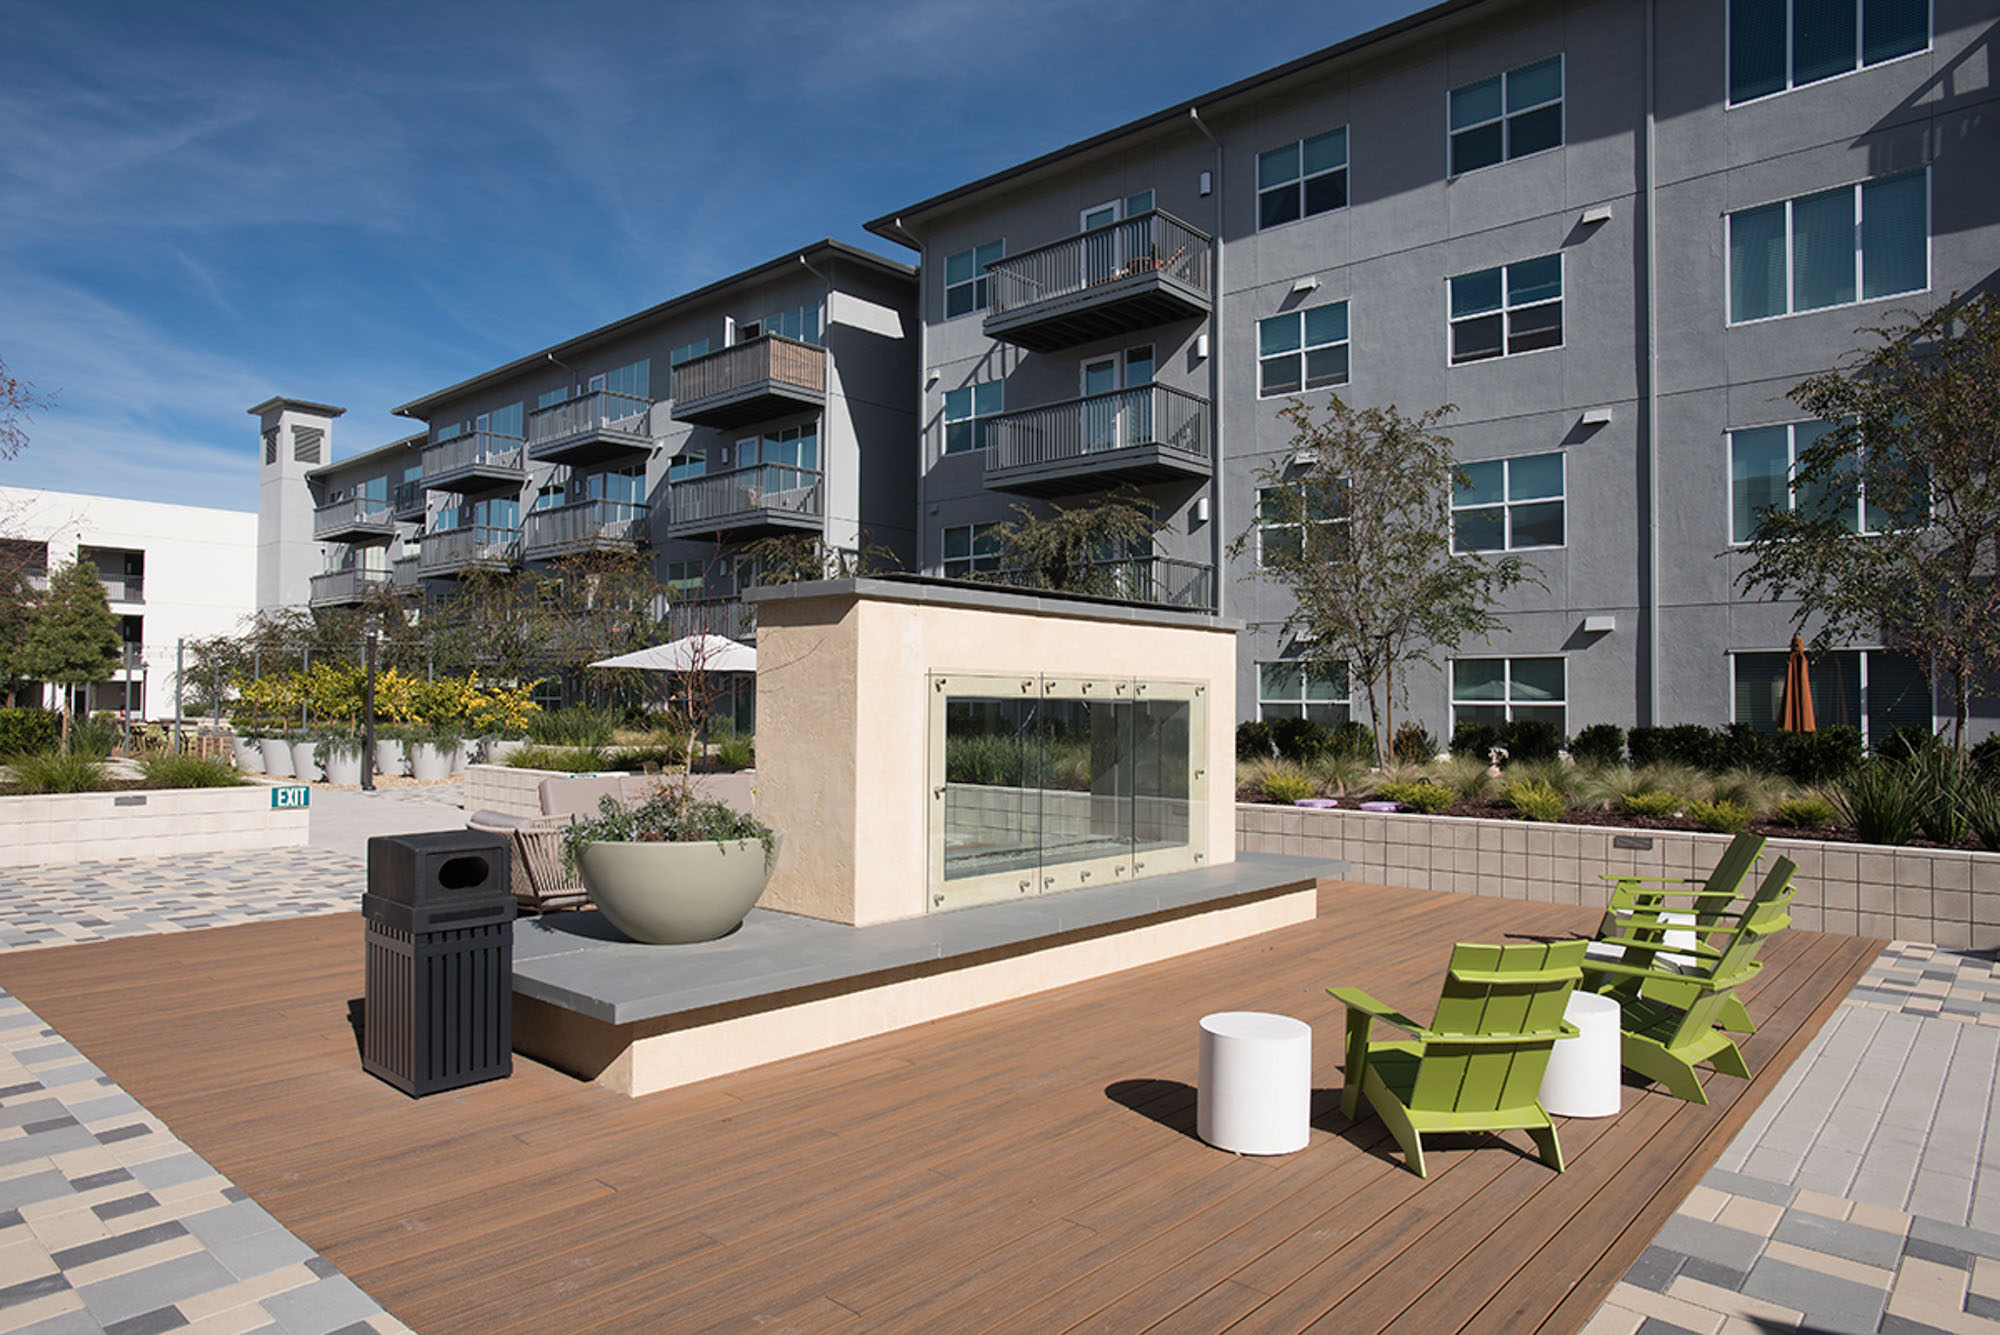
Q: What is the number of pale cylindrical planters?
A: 8